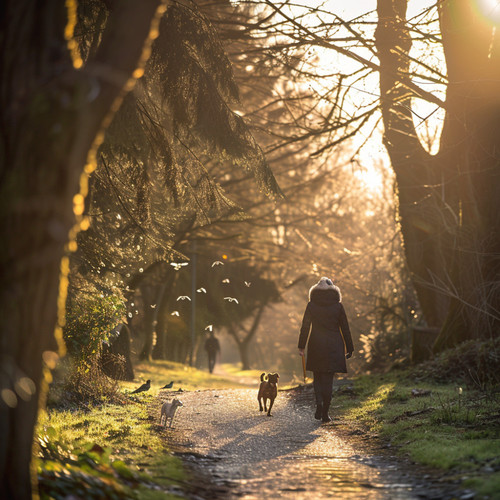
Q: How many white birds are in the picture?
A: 10